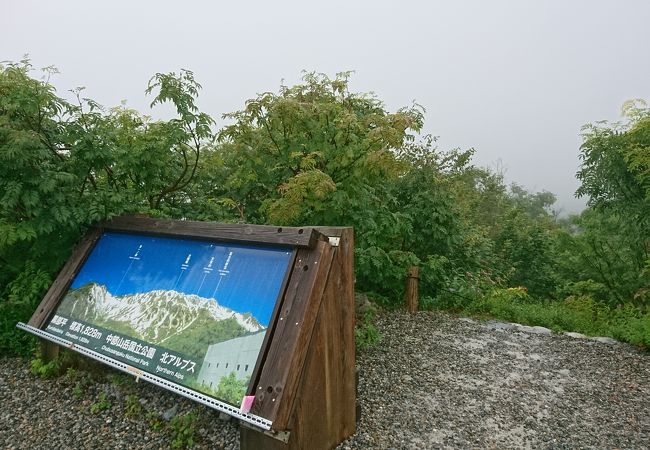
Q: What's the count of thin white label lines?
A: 4